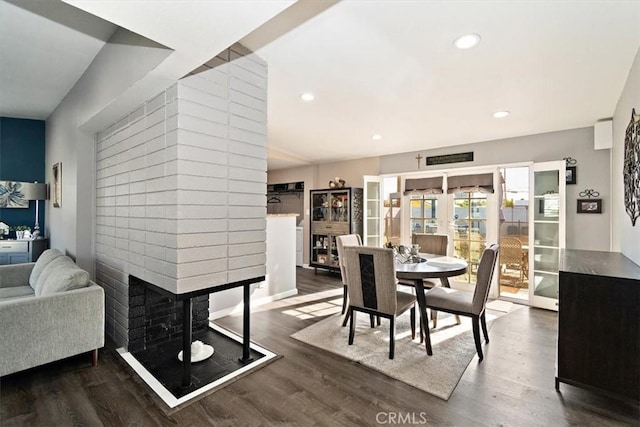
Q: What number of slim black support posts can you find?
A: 2